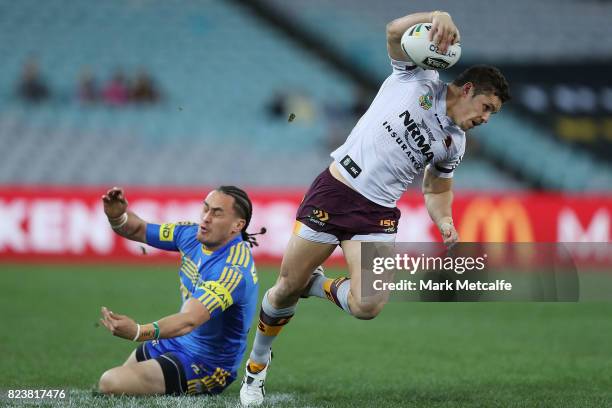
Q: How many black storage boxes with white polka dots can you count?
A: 0